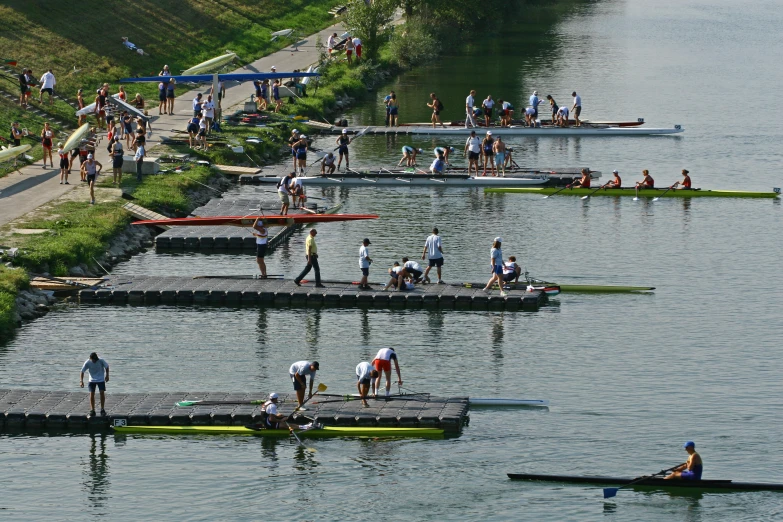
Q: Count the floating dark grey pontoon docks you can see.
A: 5